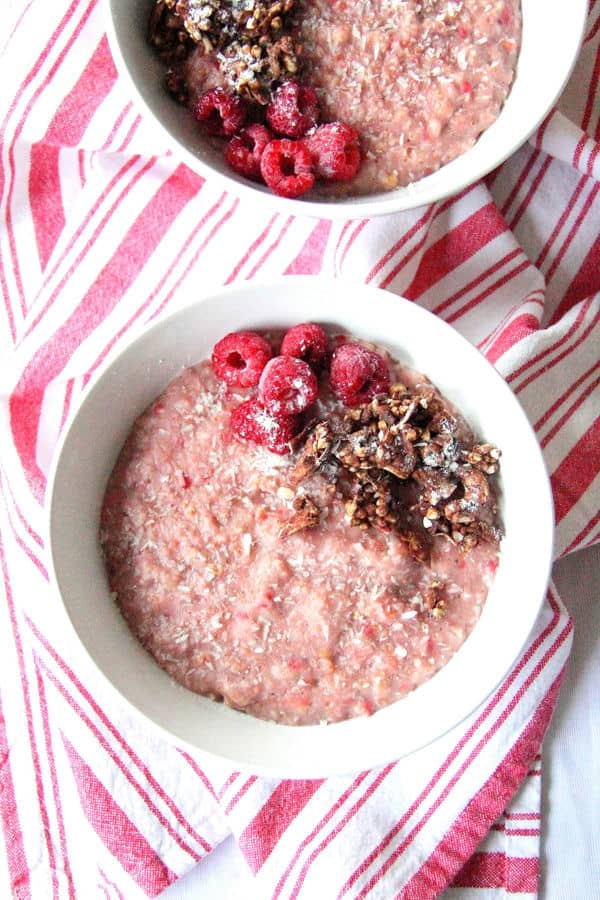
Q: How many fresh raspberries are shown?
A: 10